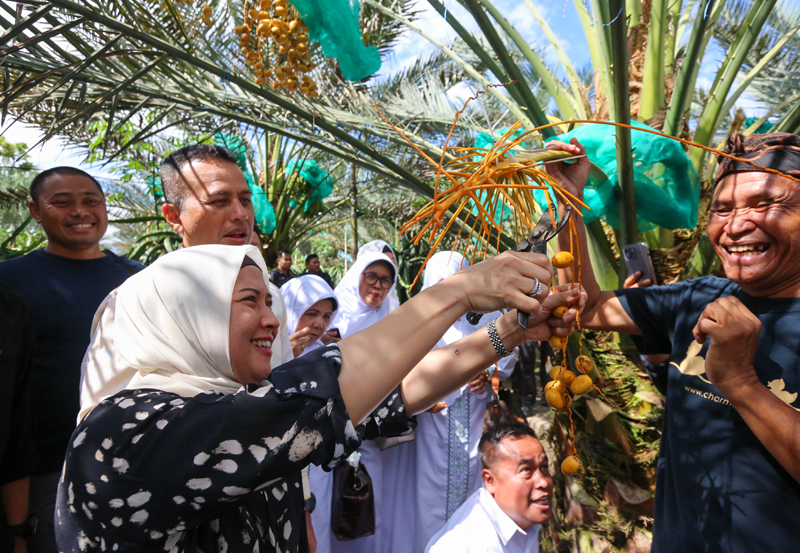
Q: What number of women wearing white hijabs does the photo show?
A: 5